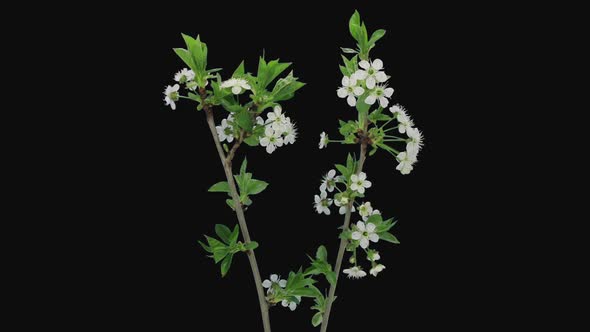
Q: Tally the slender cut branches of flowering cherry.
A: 2